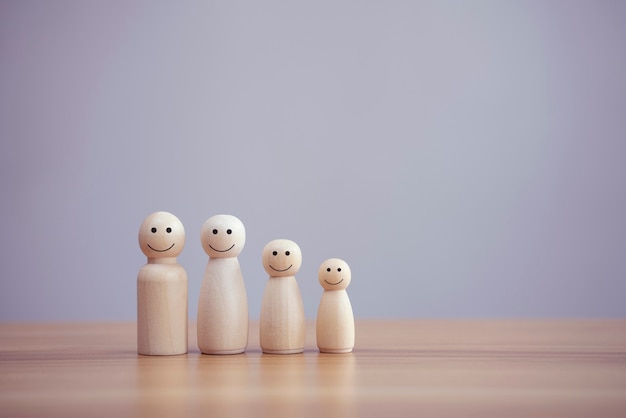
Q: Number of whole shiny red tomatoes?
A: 0